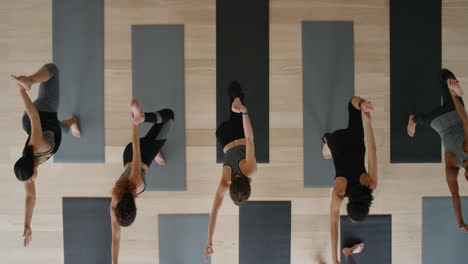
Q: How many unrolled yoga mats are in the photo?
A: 10